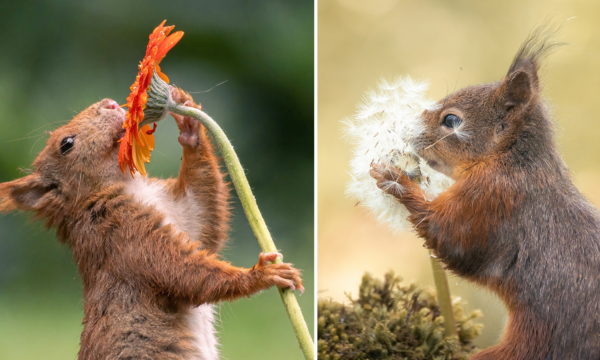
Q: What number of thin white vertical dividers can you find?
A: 1